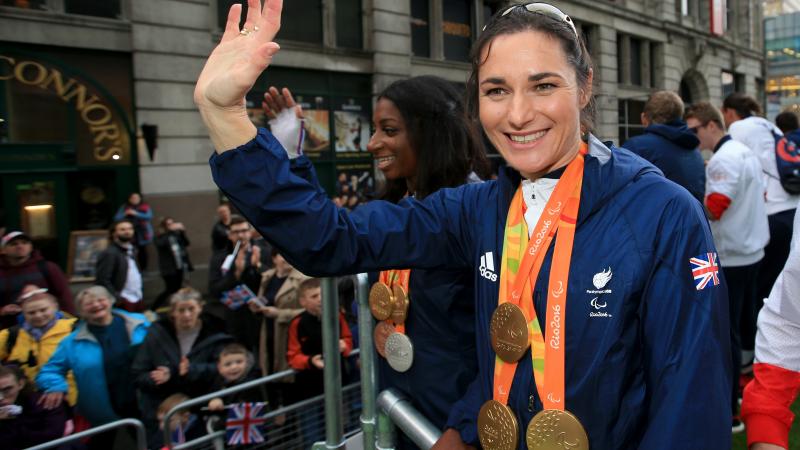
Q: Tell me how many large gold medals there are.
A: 3